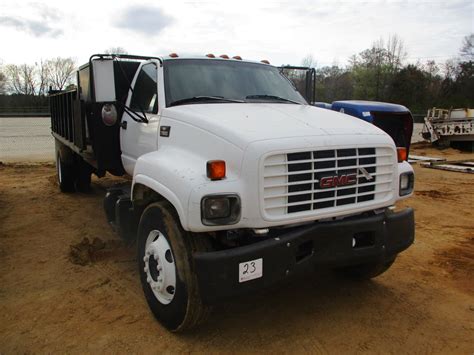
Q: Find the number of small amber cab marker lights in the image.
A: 5